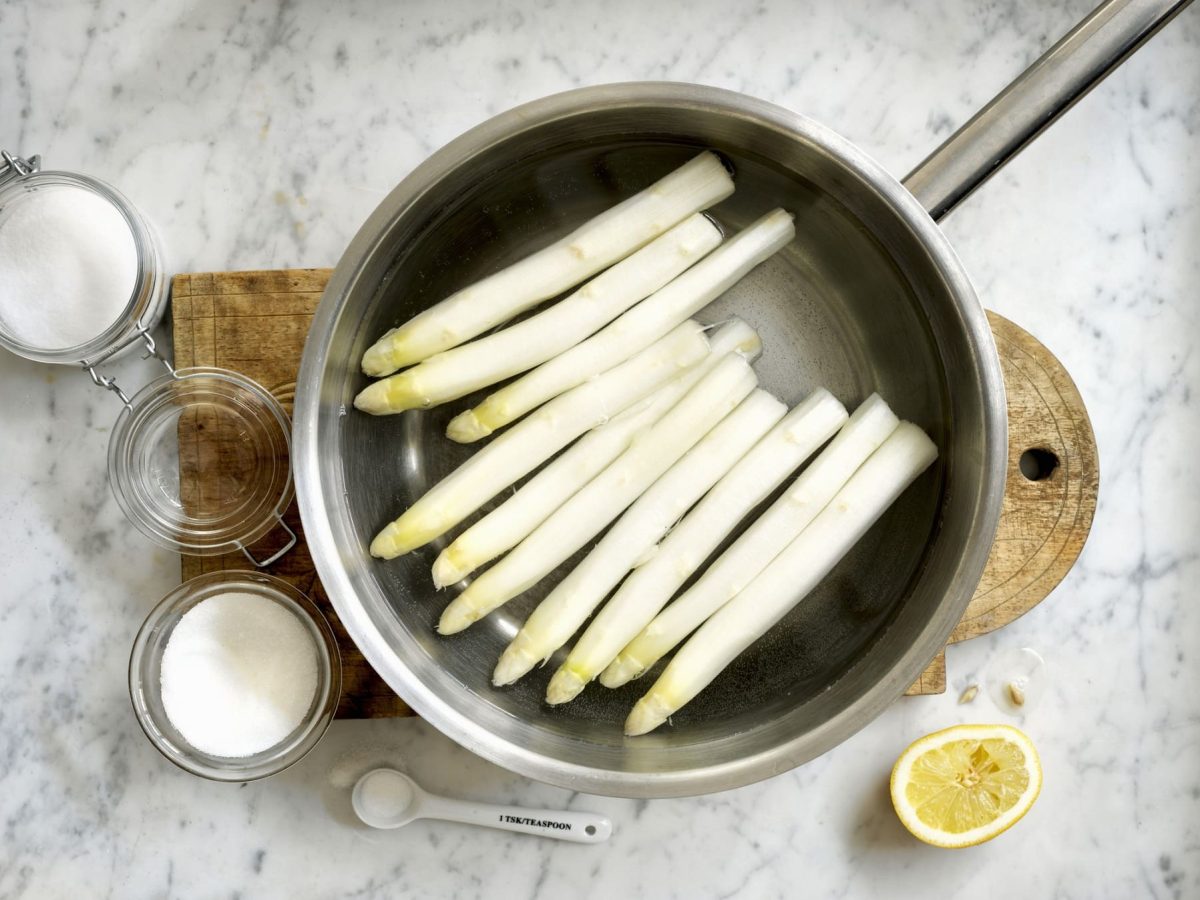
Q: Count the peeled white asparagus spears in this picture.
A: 10